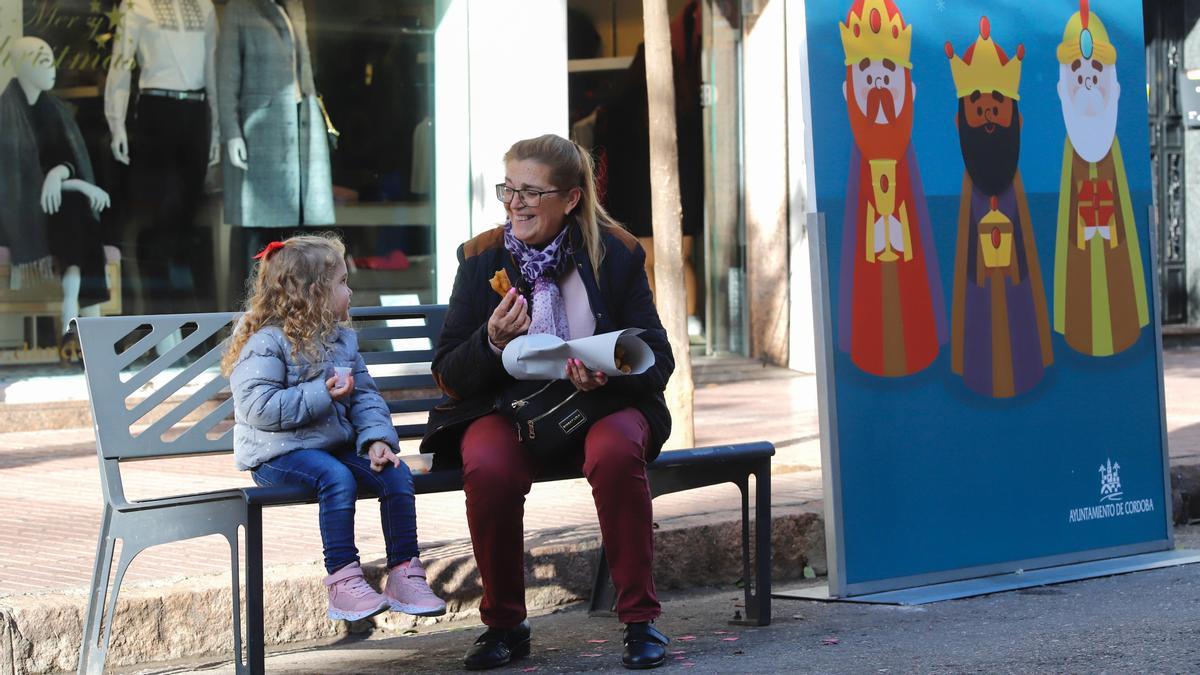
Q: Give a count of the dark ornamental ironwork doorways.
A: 1